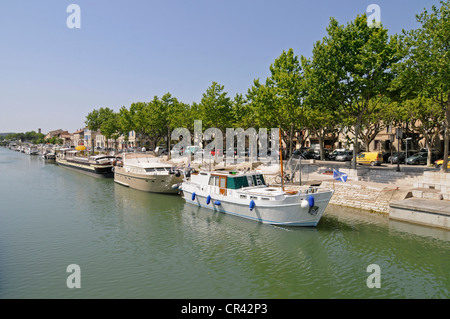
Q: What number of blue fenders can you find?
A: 5